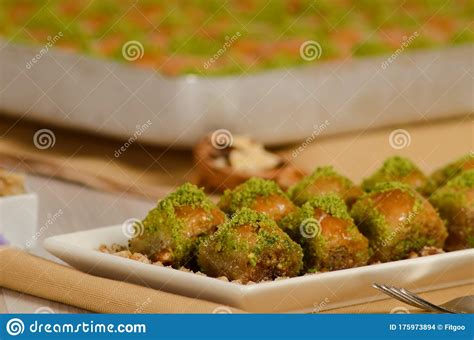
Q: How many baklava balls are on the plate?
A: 9